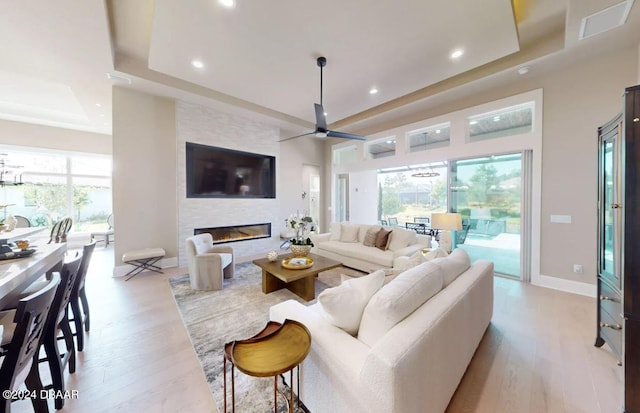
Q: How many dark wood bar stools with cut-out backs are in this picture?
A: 3